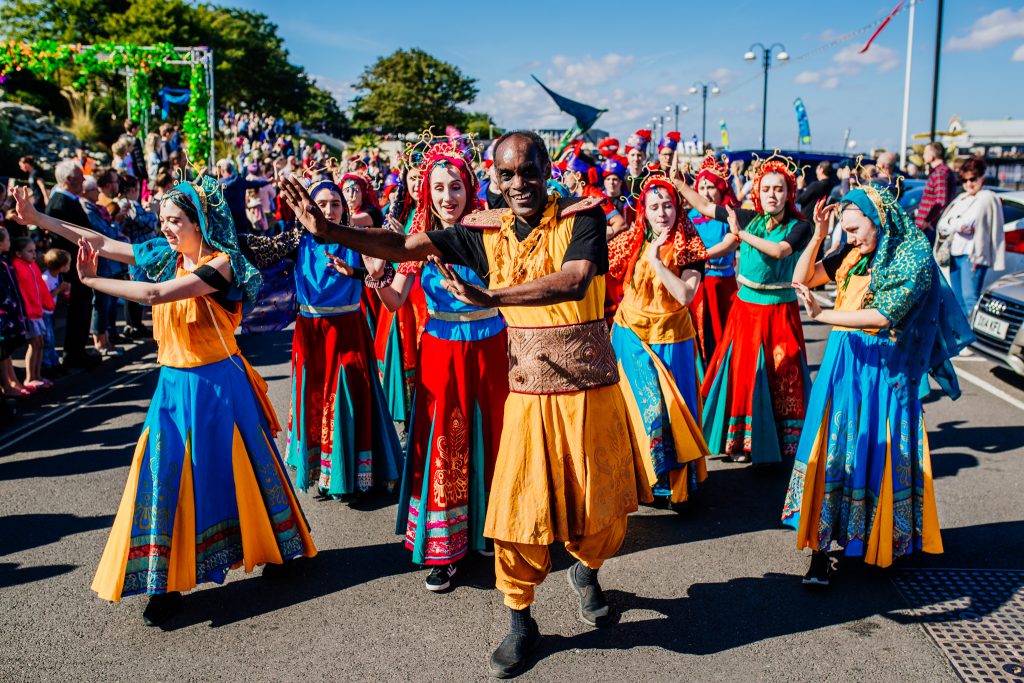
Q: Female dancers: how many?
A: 9